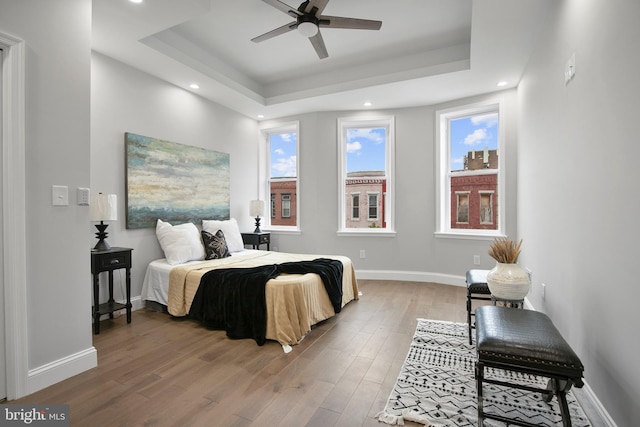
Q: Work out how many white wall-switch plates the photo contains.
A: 2